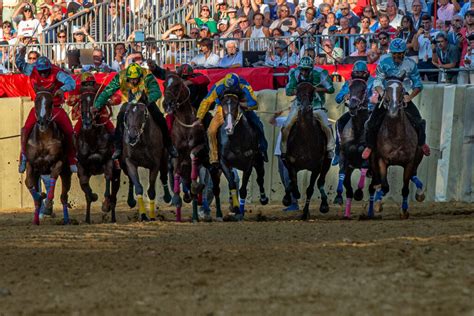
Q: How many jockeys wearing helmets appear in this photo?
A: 8